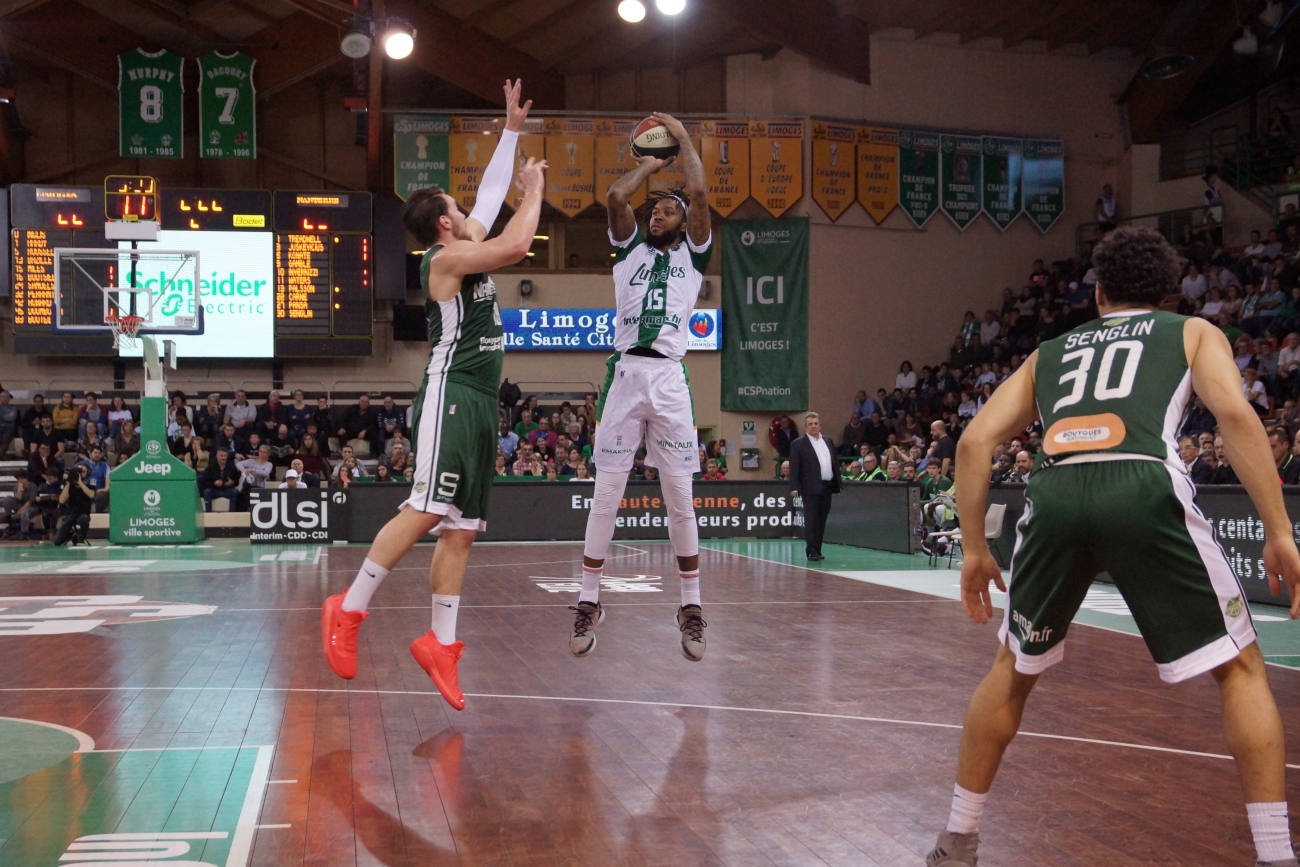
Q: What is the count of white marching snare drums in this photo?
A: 0